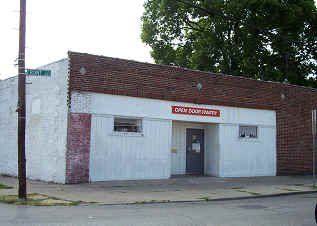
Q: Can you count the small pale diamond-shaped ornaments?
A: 3